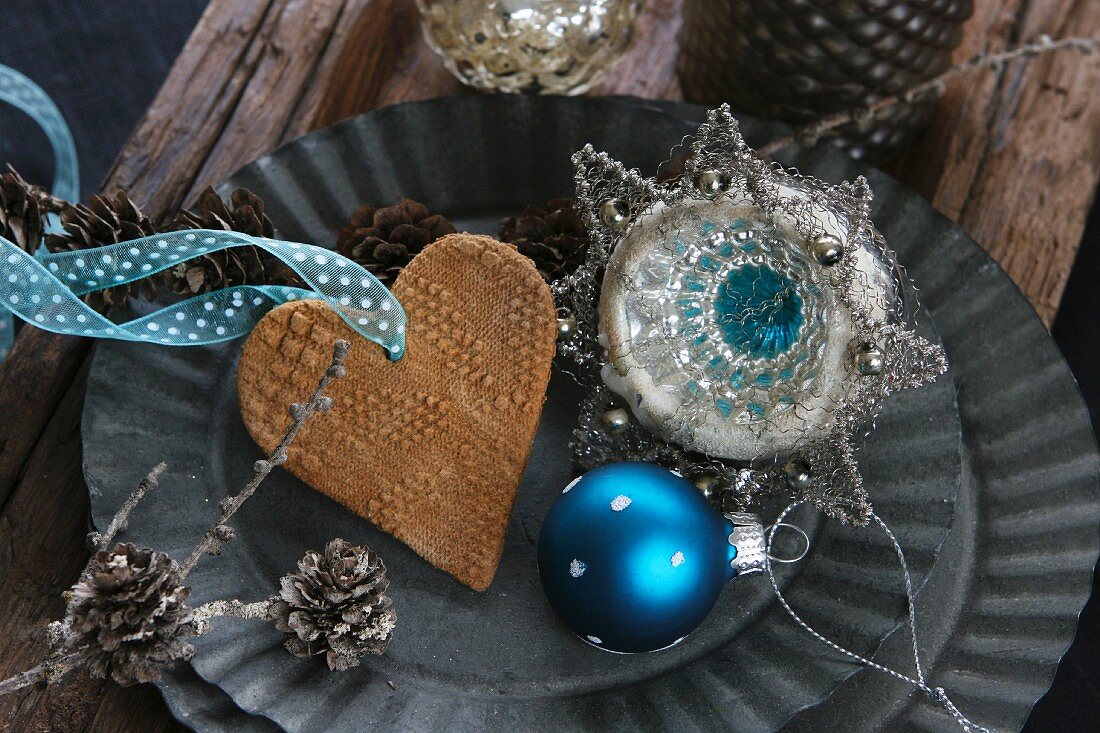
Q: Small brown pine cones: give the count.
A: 7